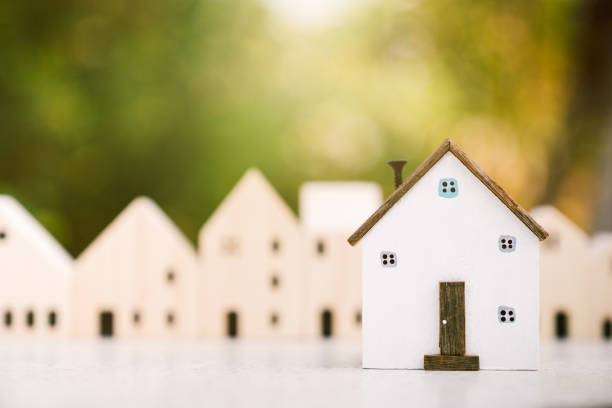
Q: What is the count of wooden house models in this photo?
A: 7